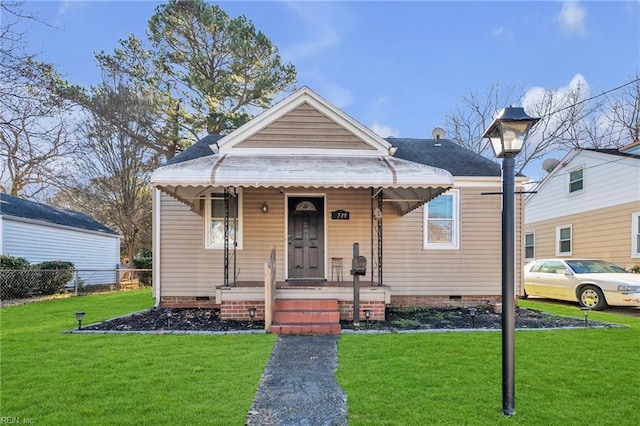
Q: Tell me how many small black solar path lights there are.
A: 6